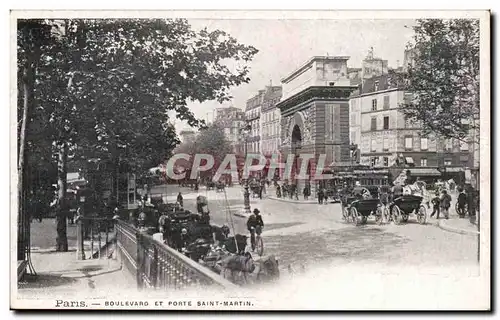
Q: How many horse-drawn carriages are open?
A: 2